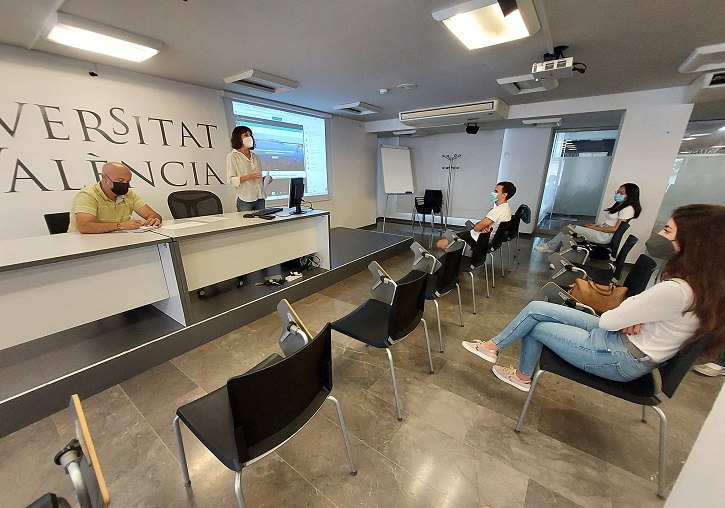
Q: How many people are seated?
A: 4